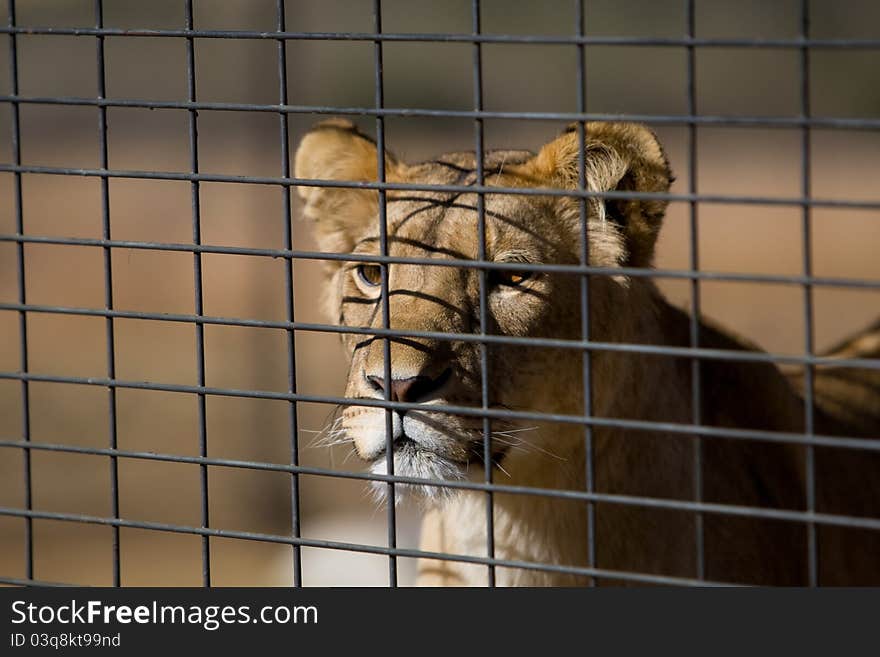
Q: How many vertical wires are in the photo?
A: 9